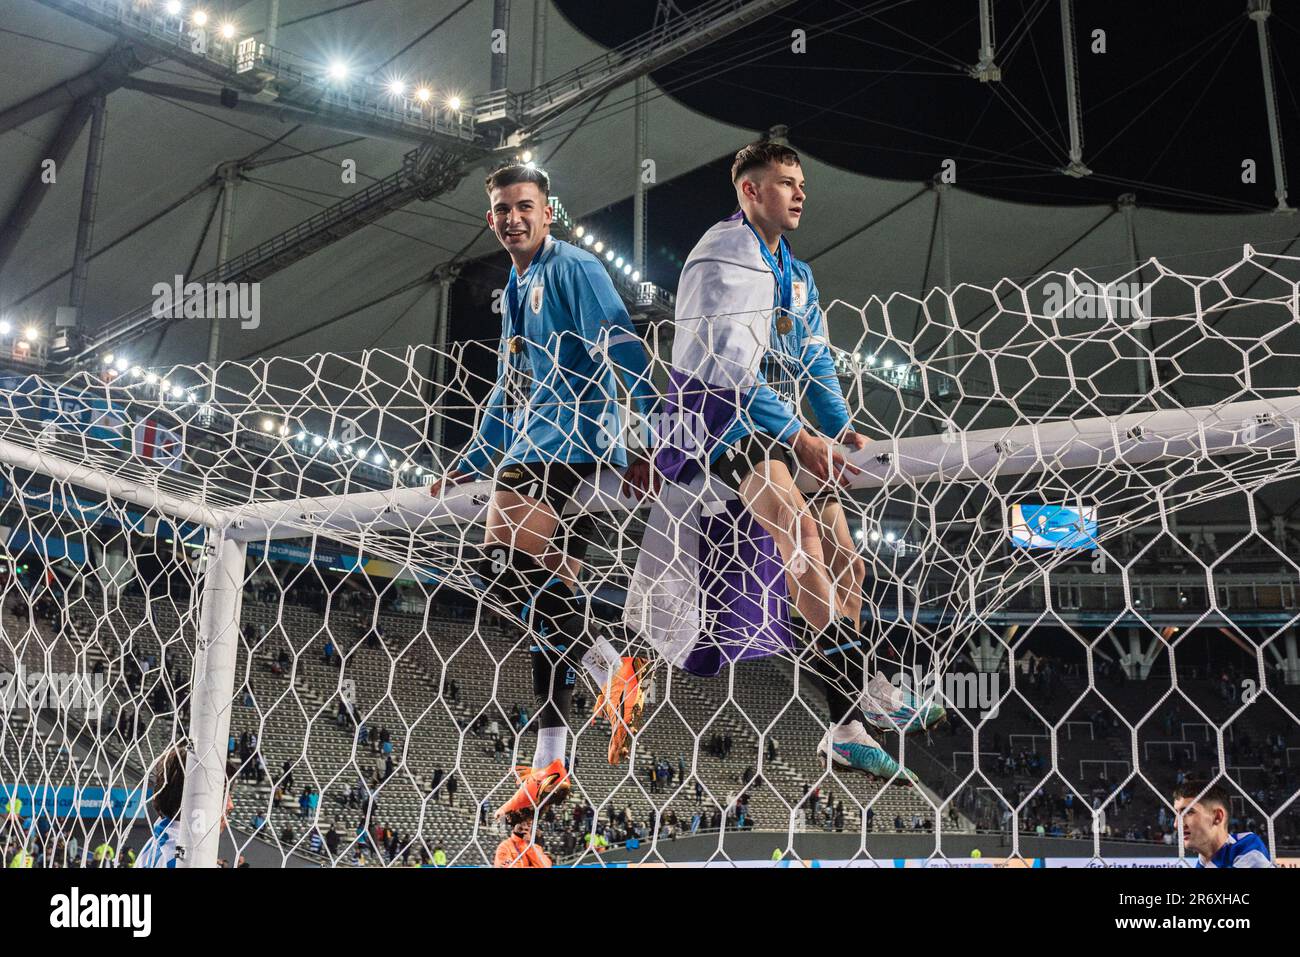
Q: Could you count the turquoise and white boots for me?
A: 2